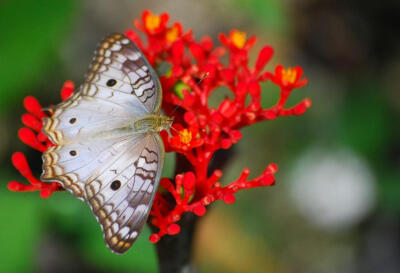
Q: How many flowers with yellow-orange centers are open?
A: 5